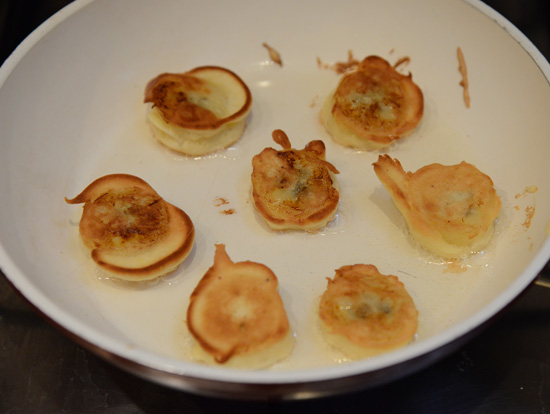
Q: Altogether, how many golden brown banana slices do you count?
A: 7